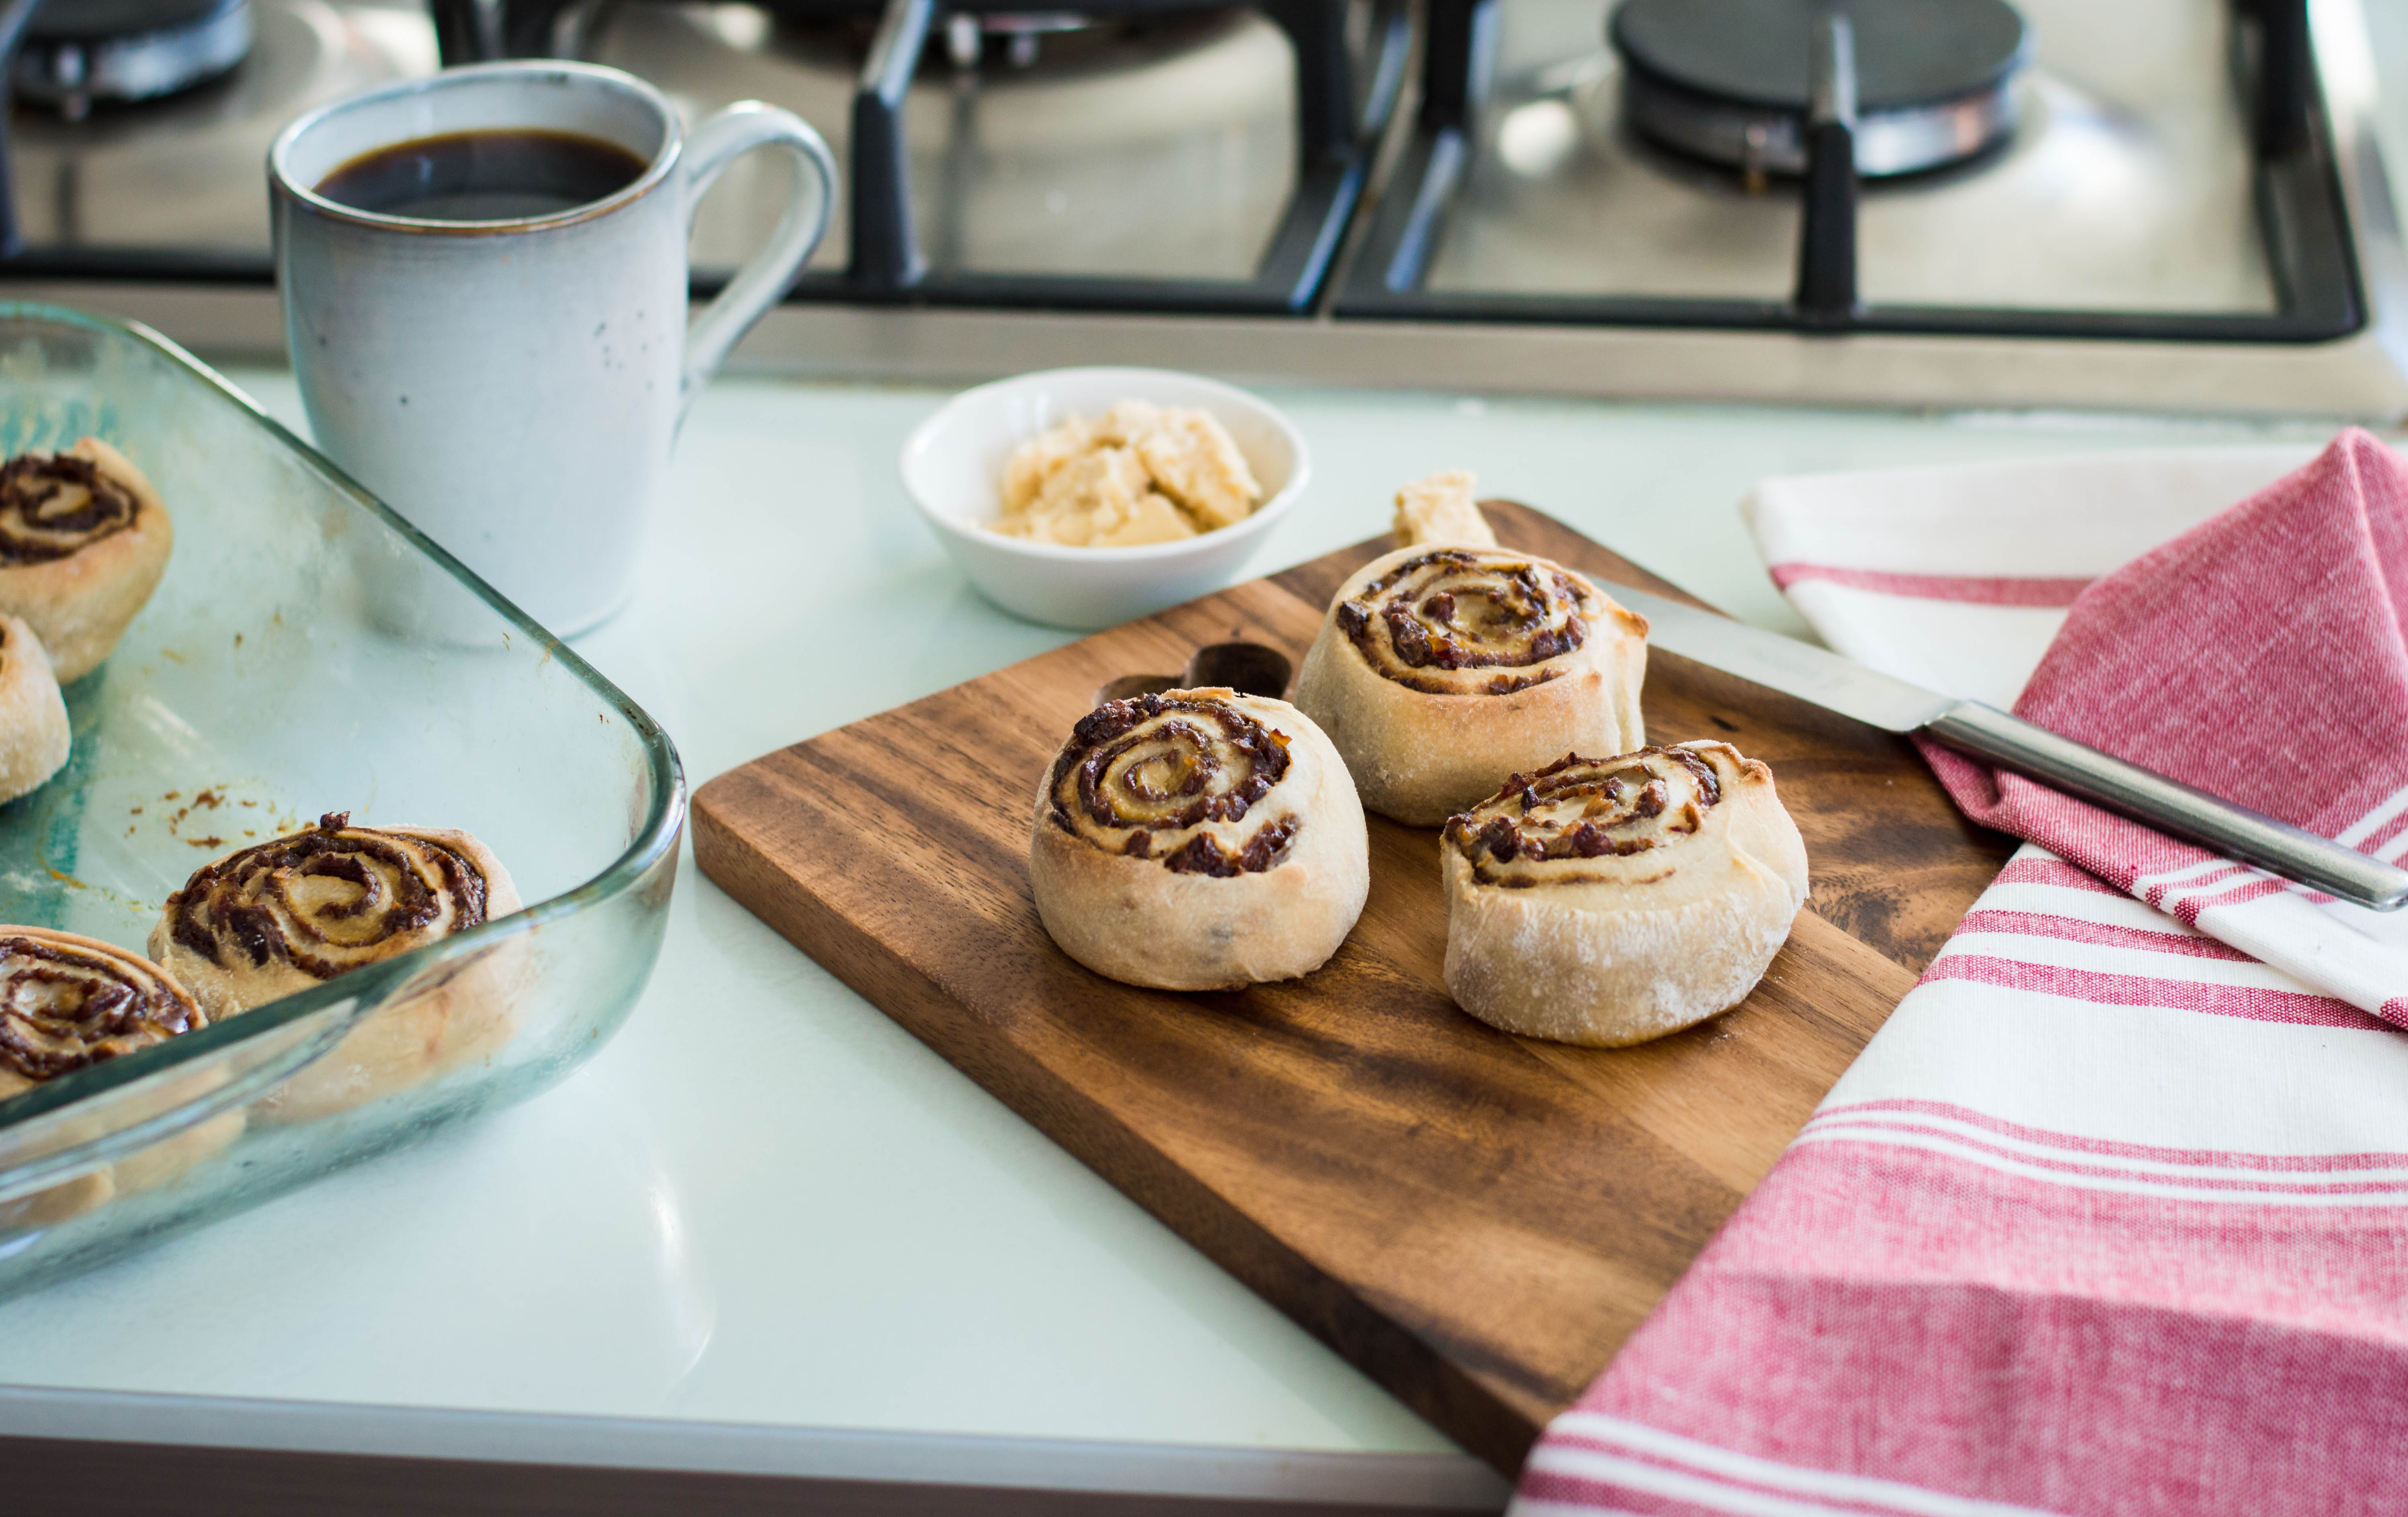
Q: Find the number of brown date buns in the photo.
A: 7